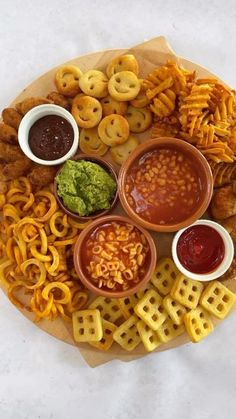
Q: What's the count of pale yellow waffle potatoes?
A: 14